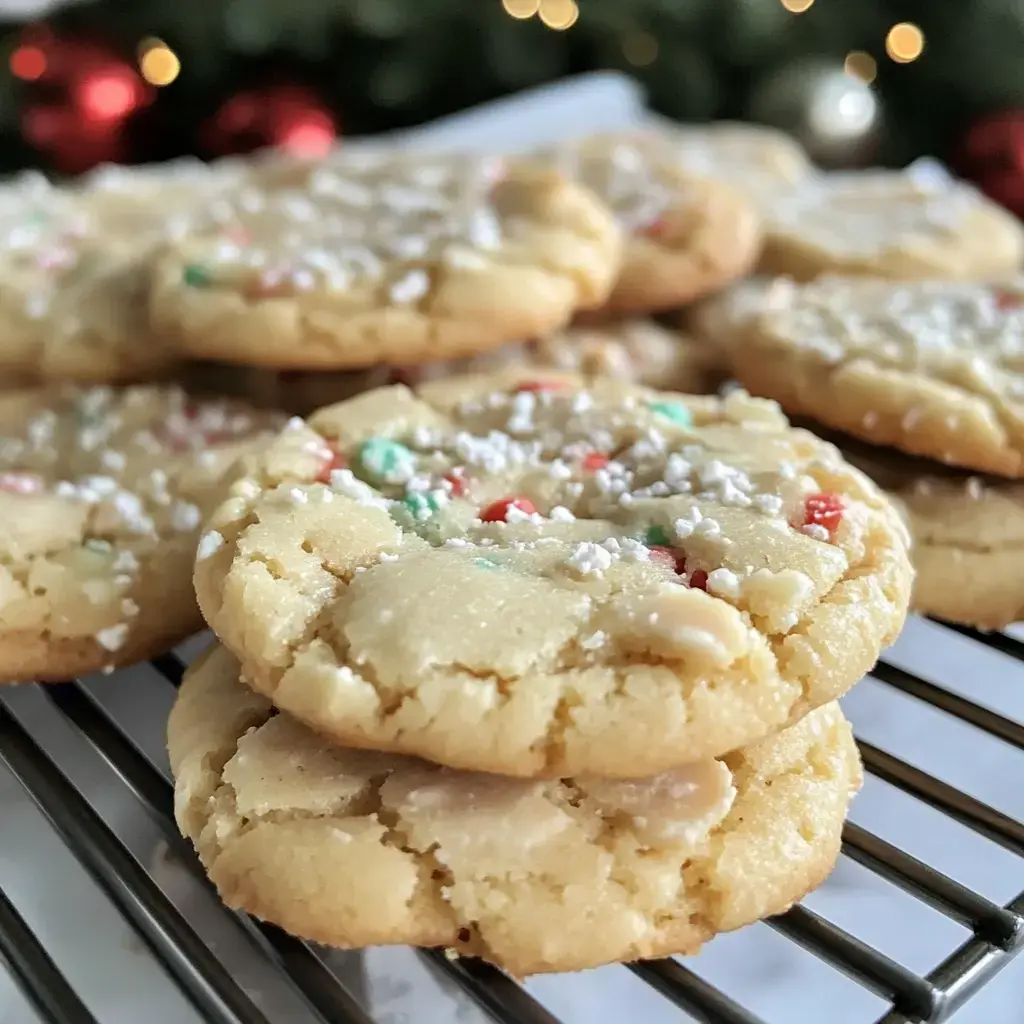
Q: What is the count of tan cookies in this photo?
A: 11